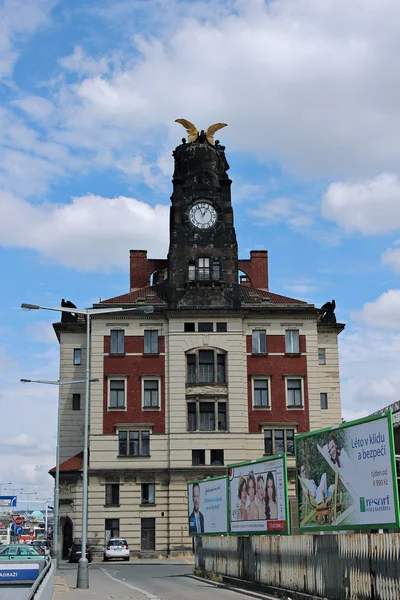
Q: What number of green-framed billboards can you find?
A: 3